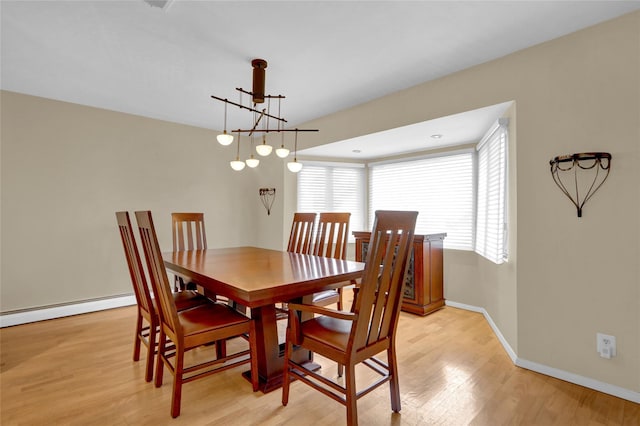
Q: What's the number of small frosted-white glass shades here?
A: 6